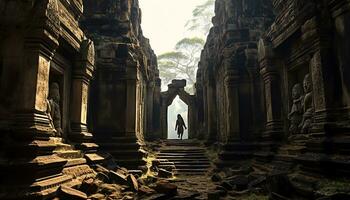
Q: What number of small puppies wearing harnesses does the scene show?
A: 0